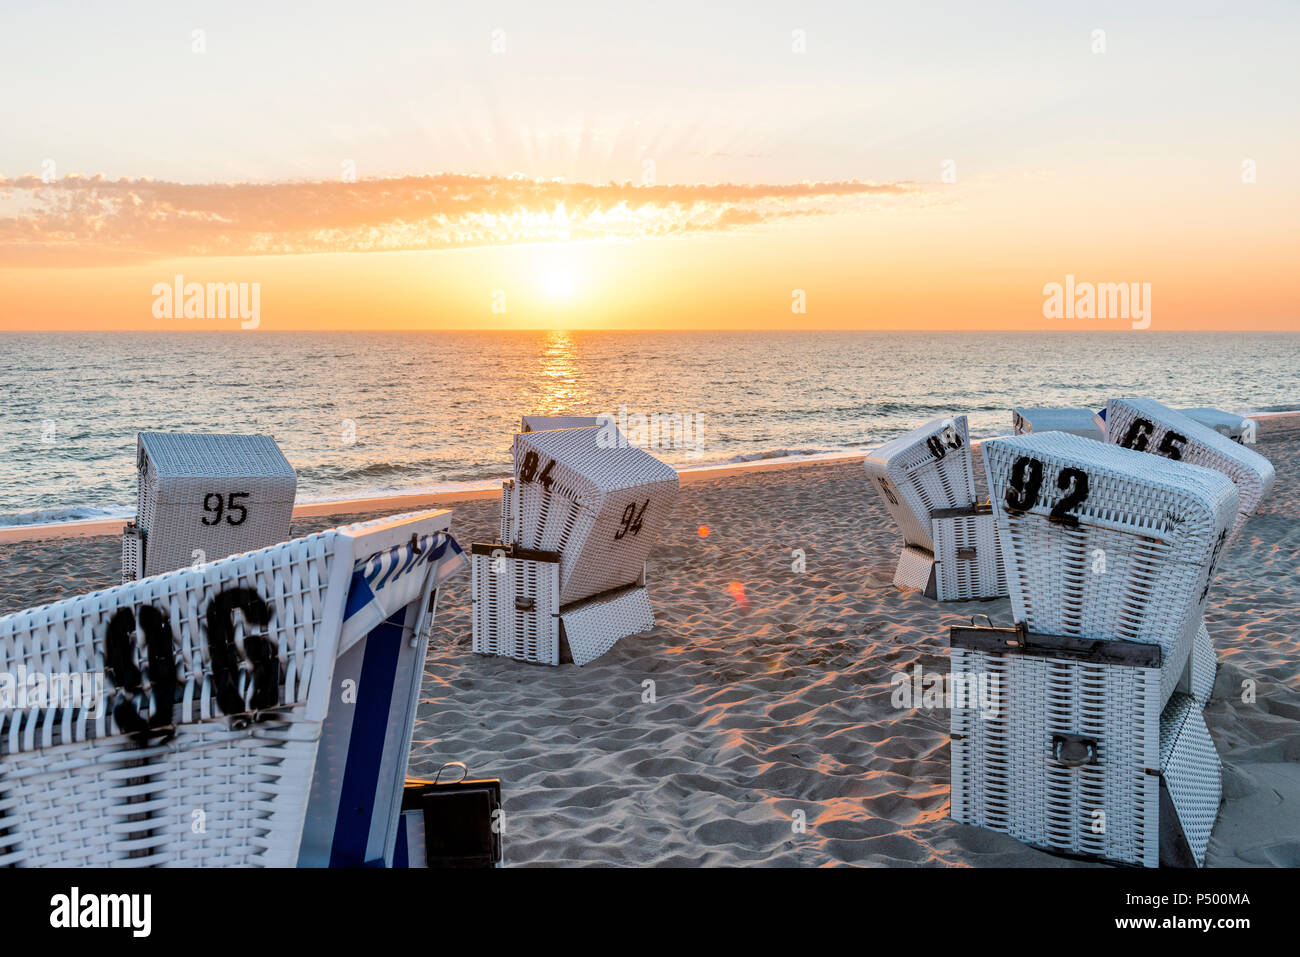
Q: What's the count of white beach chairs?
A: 9